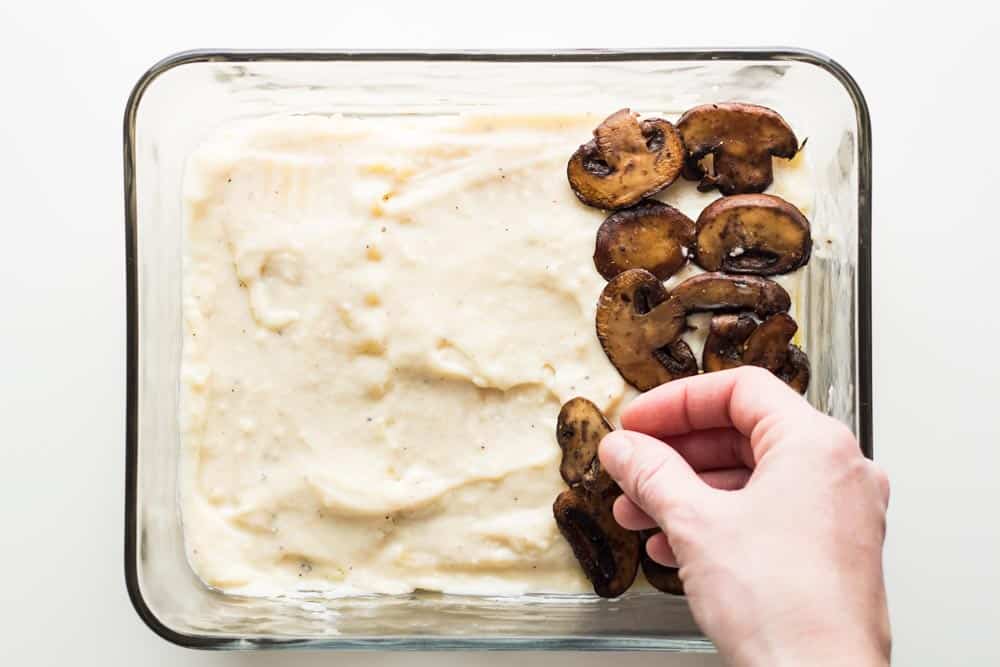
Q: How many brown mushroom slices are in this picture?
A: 10